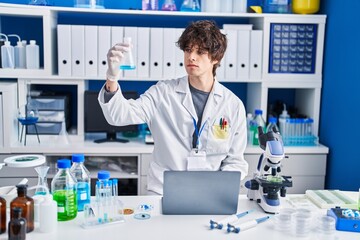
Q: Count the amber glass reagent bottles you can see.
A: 3